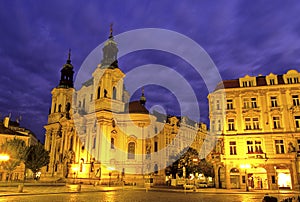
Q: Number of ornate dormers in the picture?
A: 3